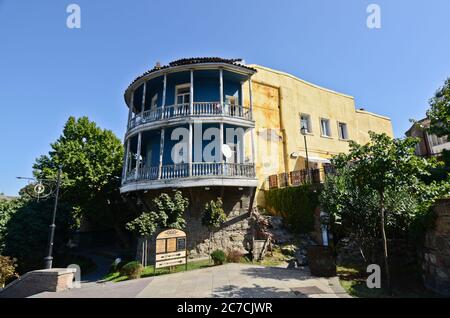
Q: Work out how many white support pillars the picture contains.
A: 12